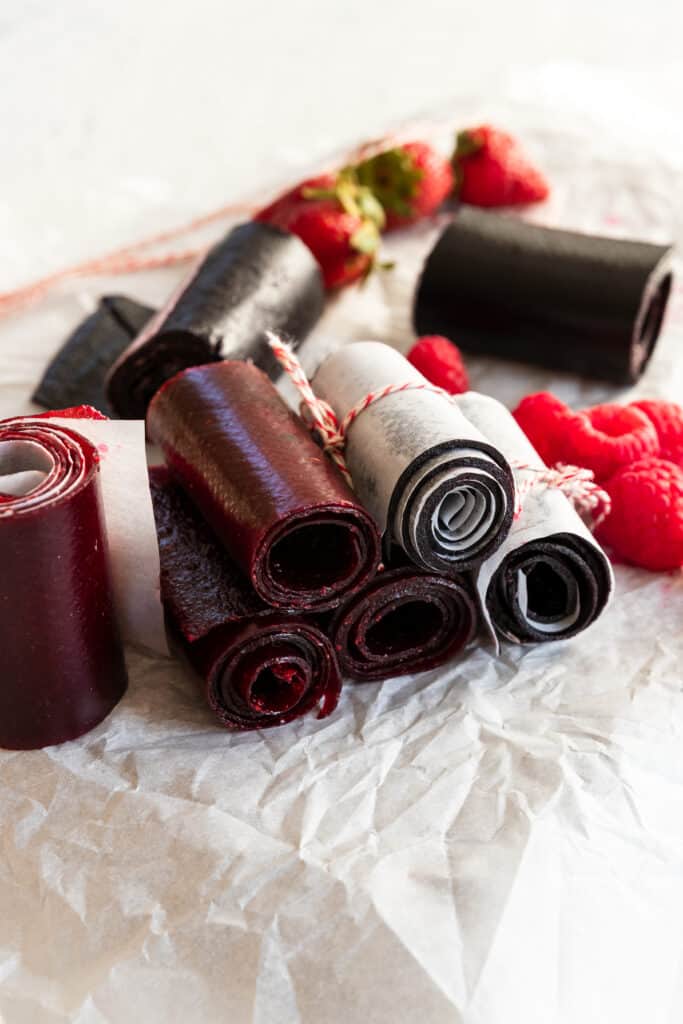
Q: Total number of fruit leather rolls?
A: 8